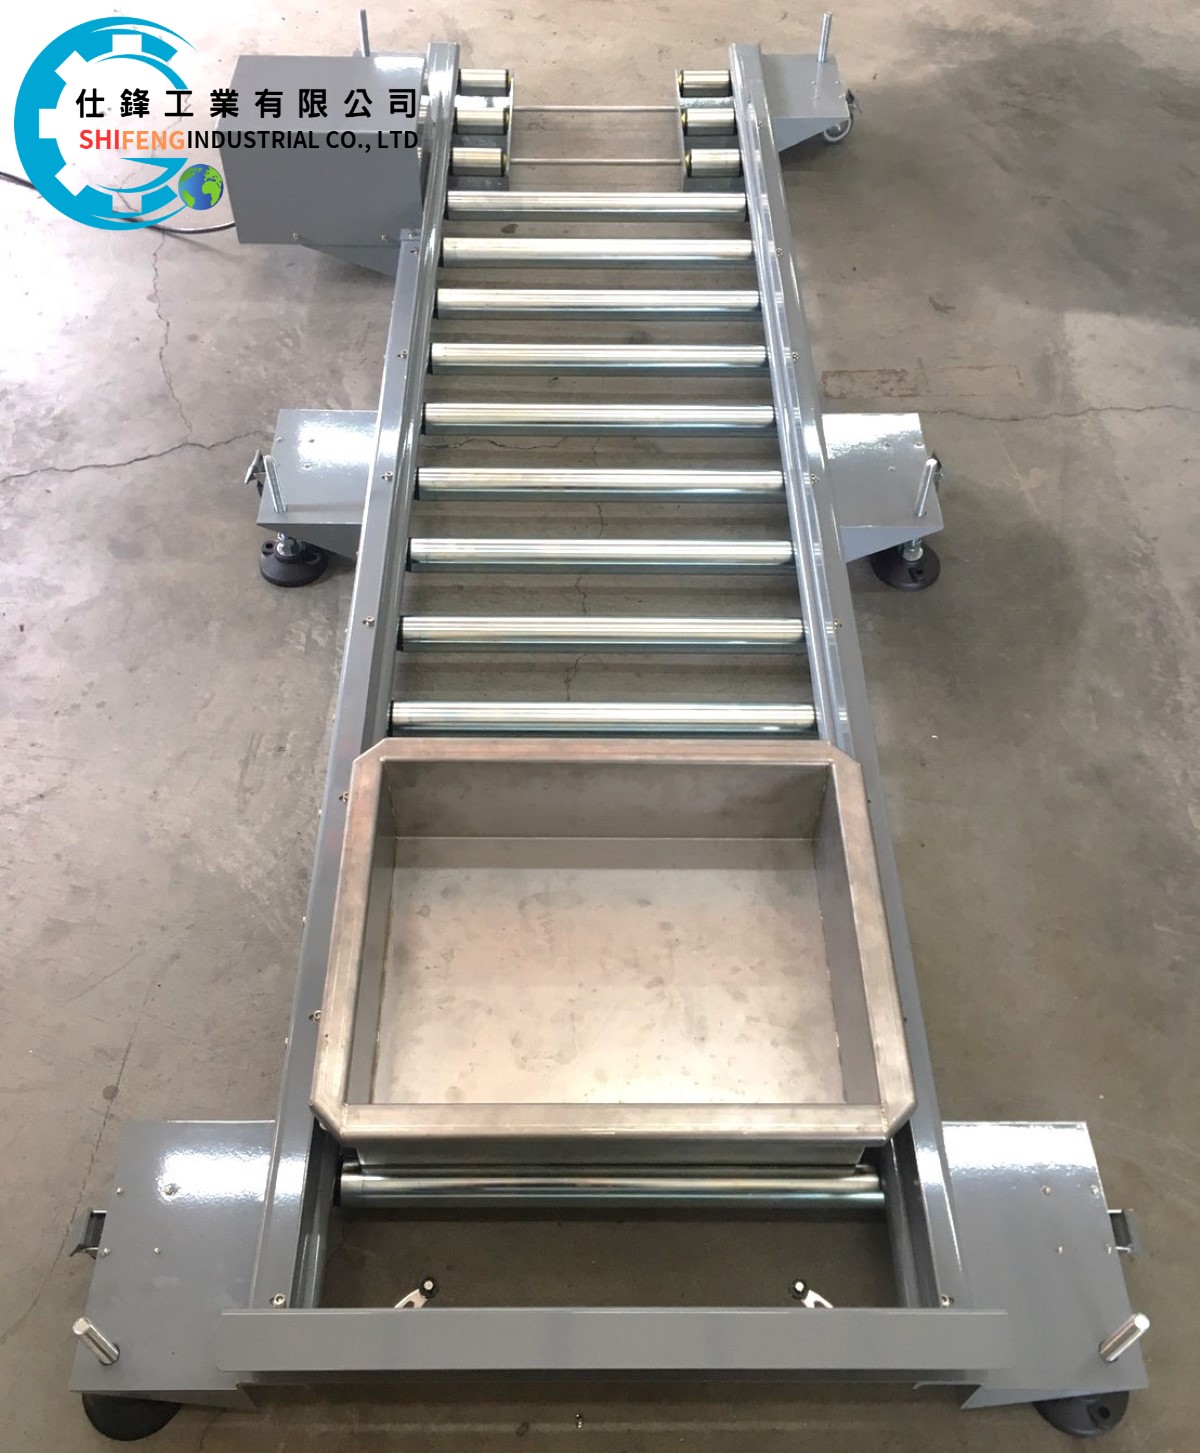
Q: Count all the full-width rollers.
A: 10